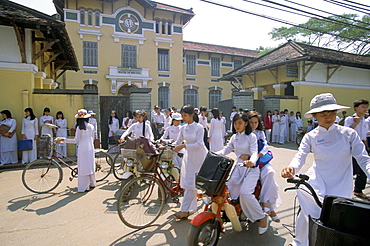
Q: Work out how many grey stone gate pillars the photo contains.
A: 4